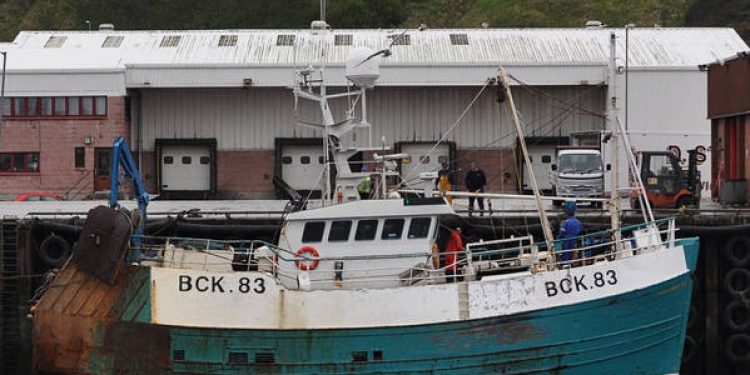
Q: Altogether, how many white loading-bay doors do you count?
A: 4